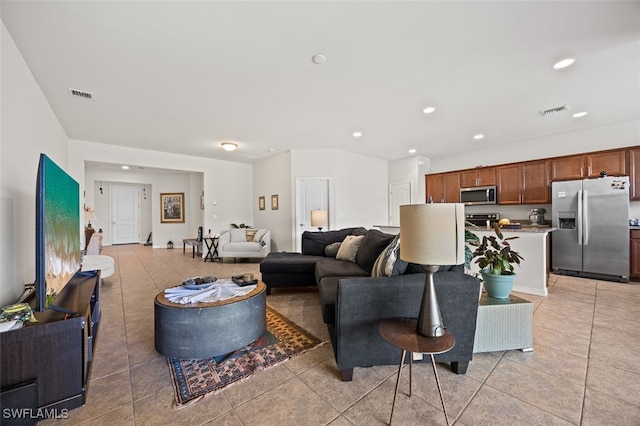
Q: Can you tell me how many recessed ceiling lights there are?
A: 7